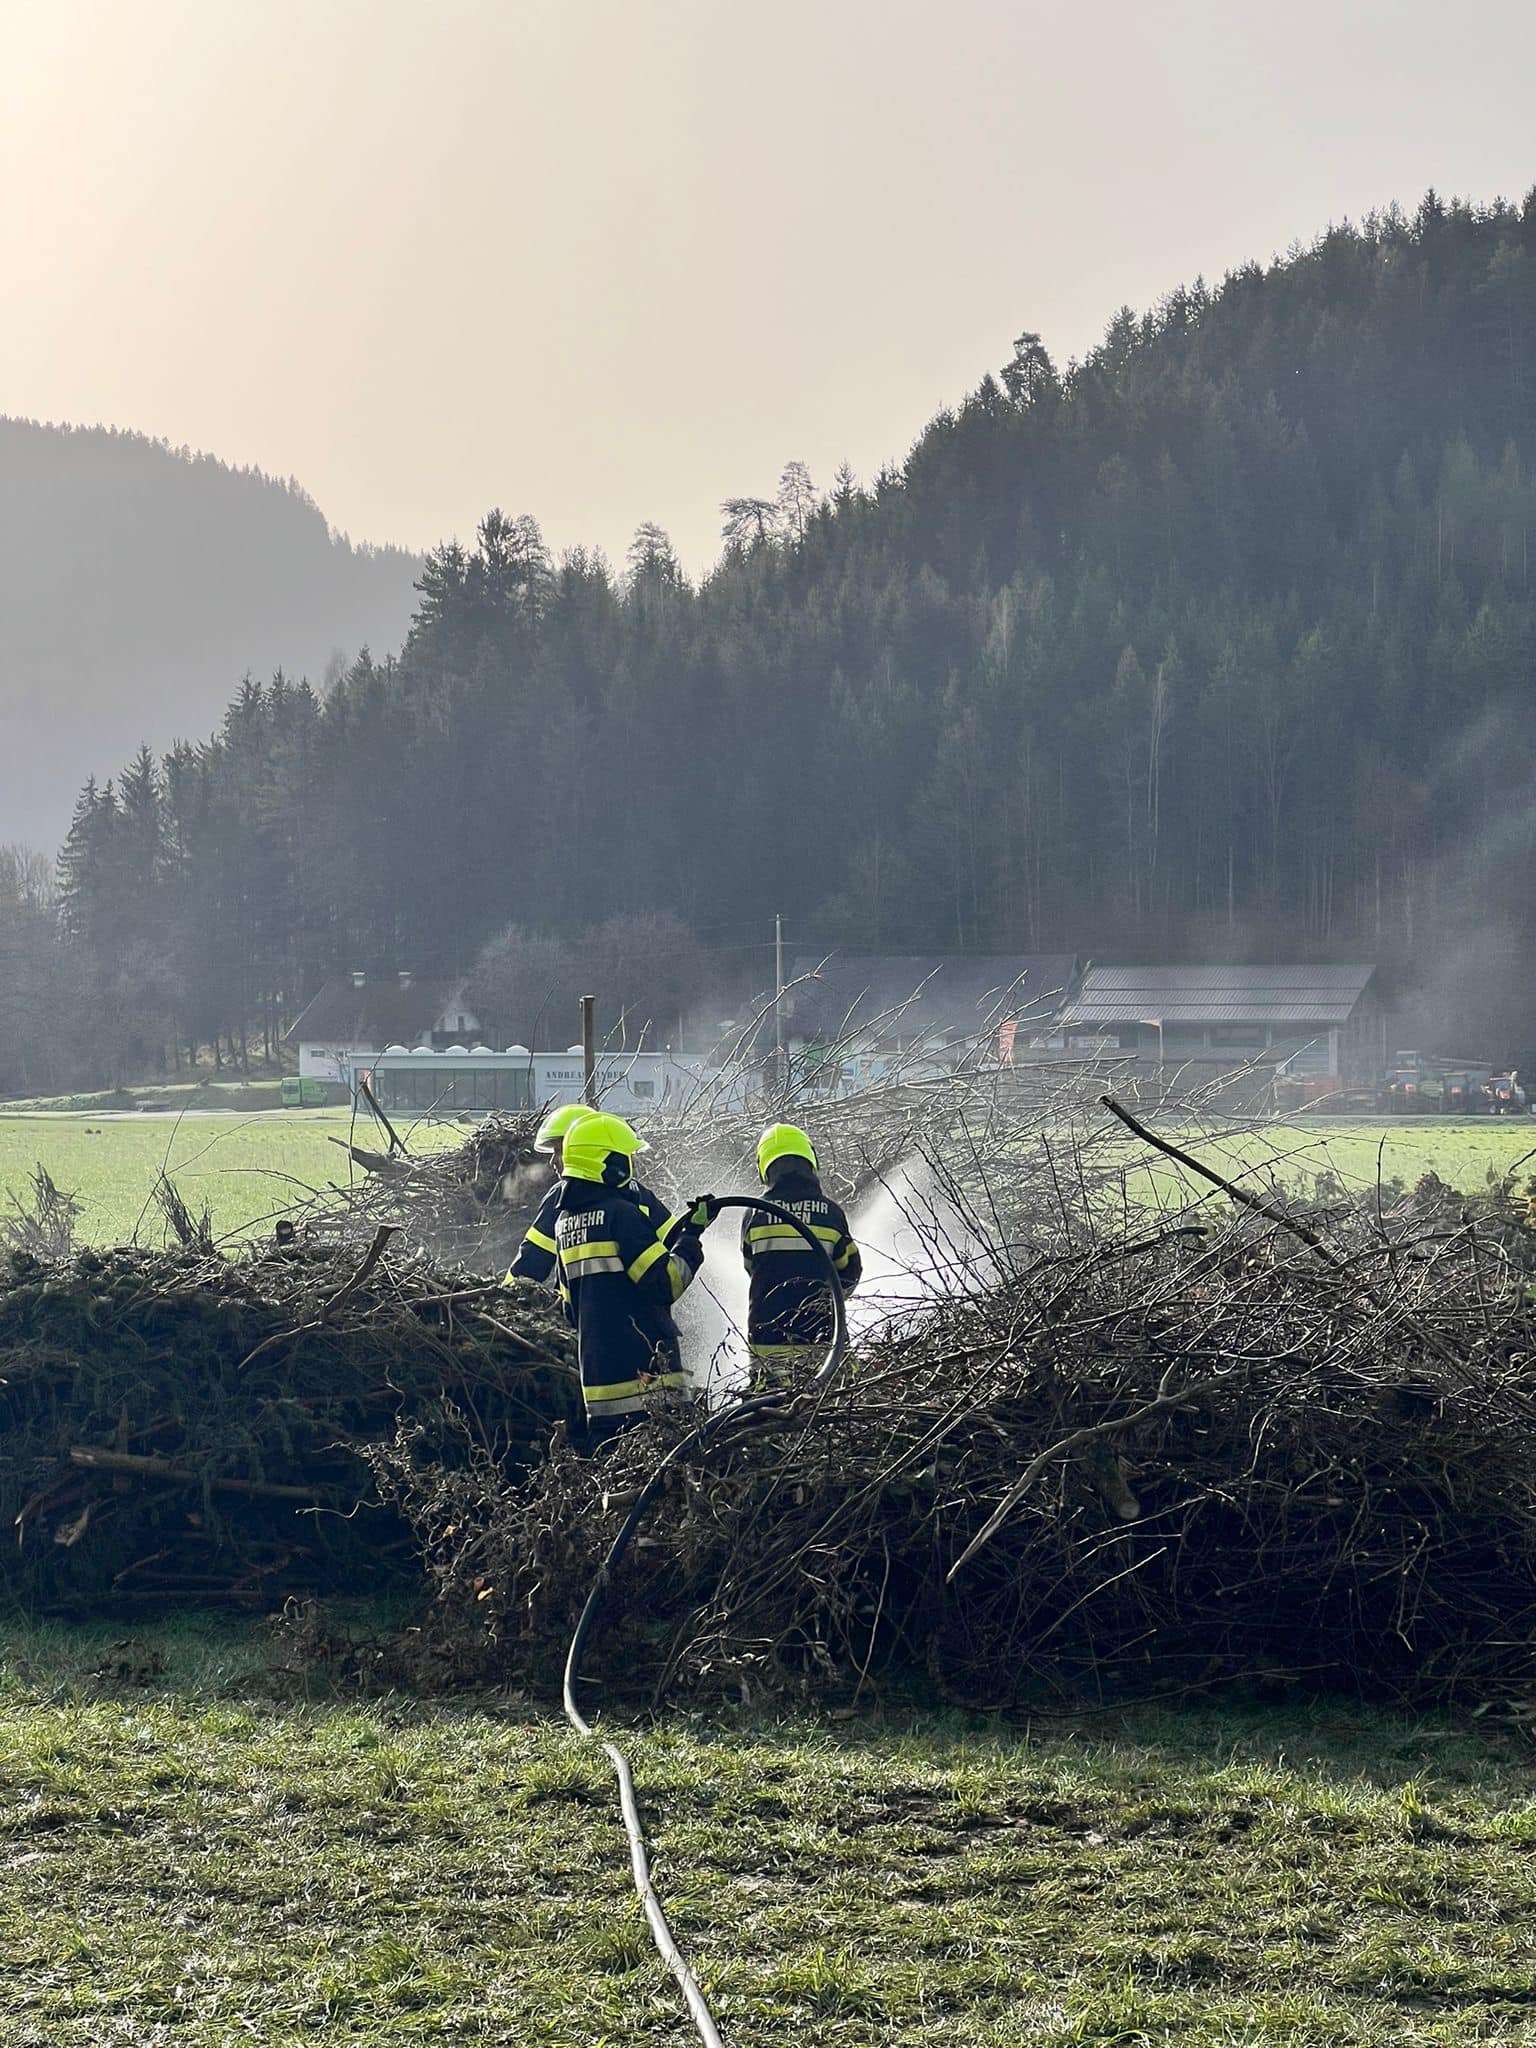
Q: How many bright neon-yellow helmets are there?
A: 3